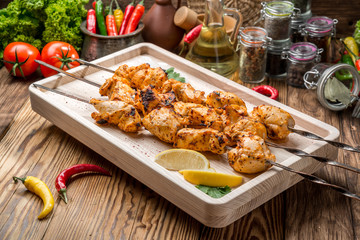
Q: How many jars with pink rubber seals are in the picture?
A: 2